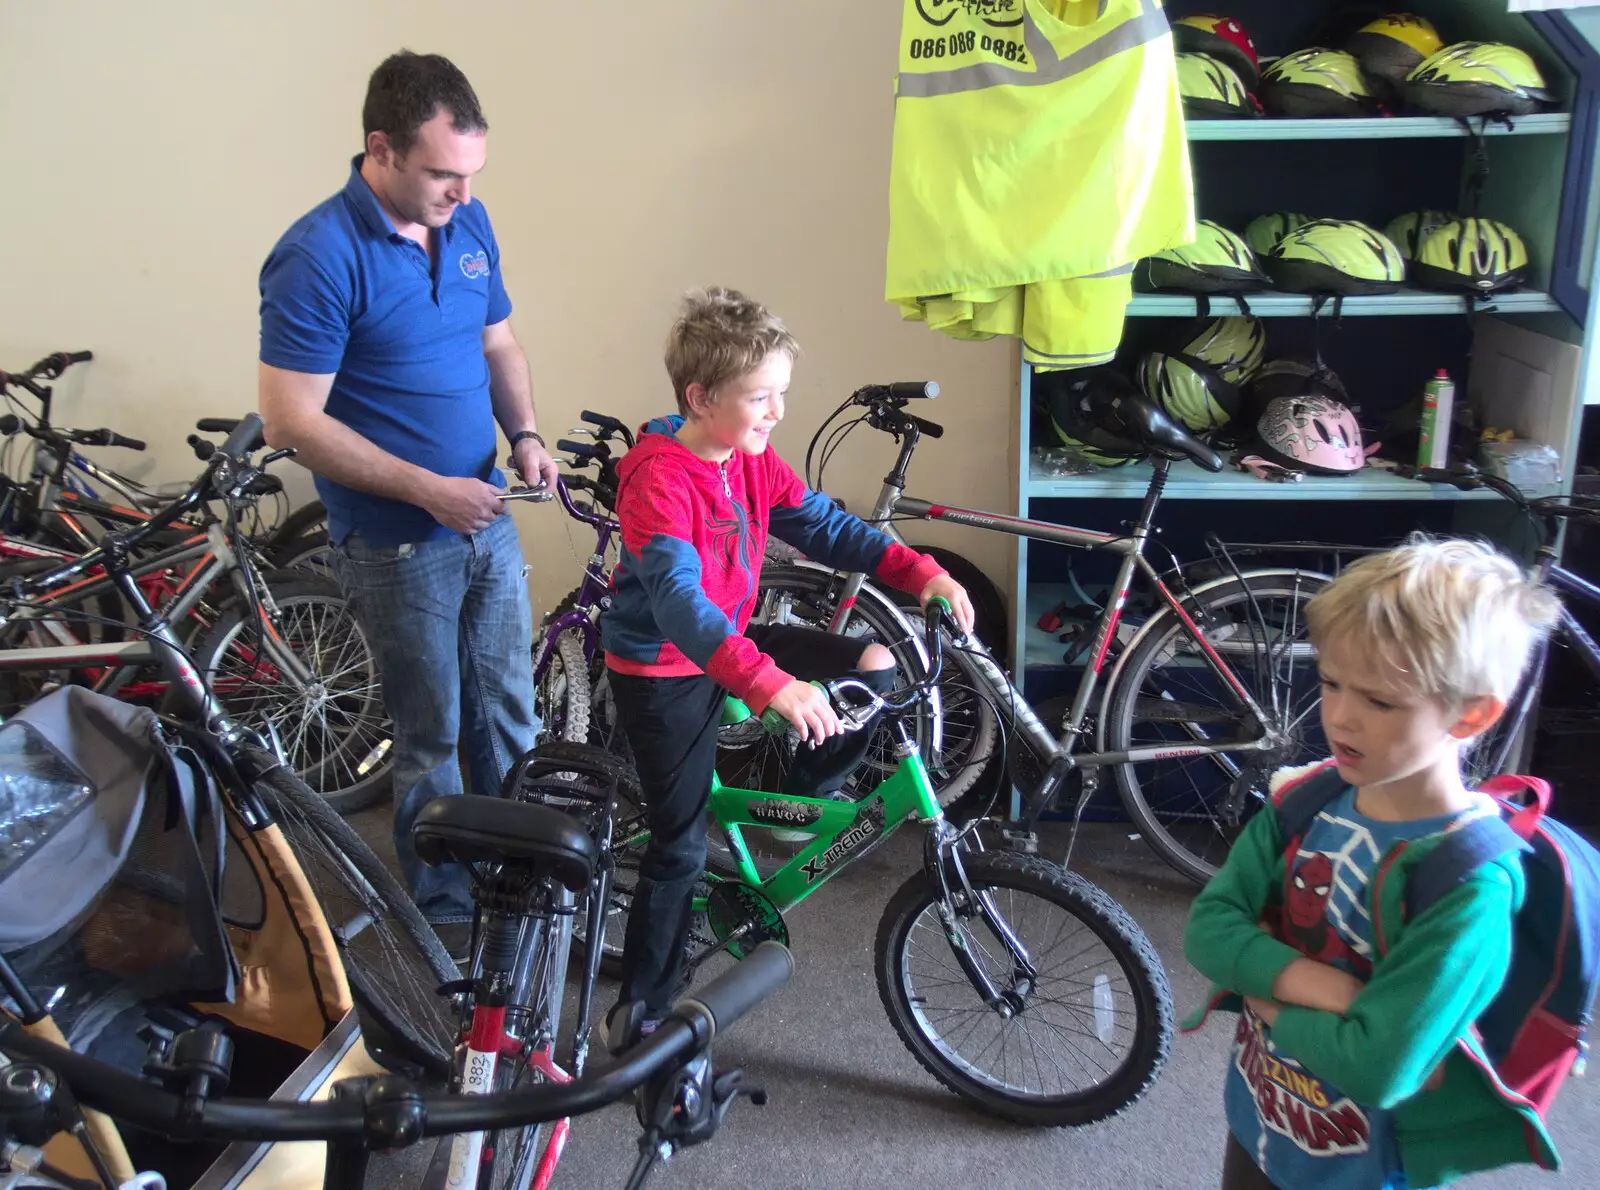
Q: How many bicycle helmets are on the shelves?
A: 15